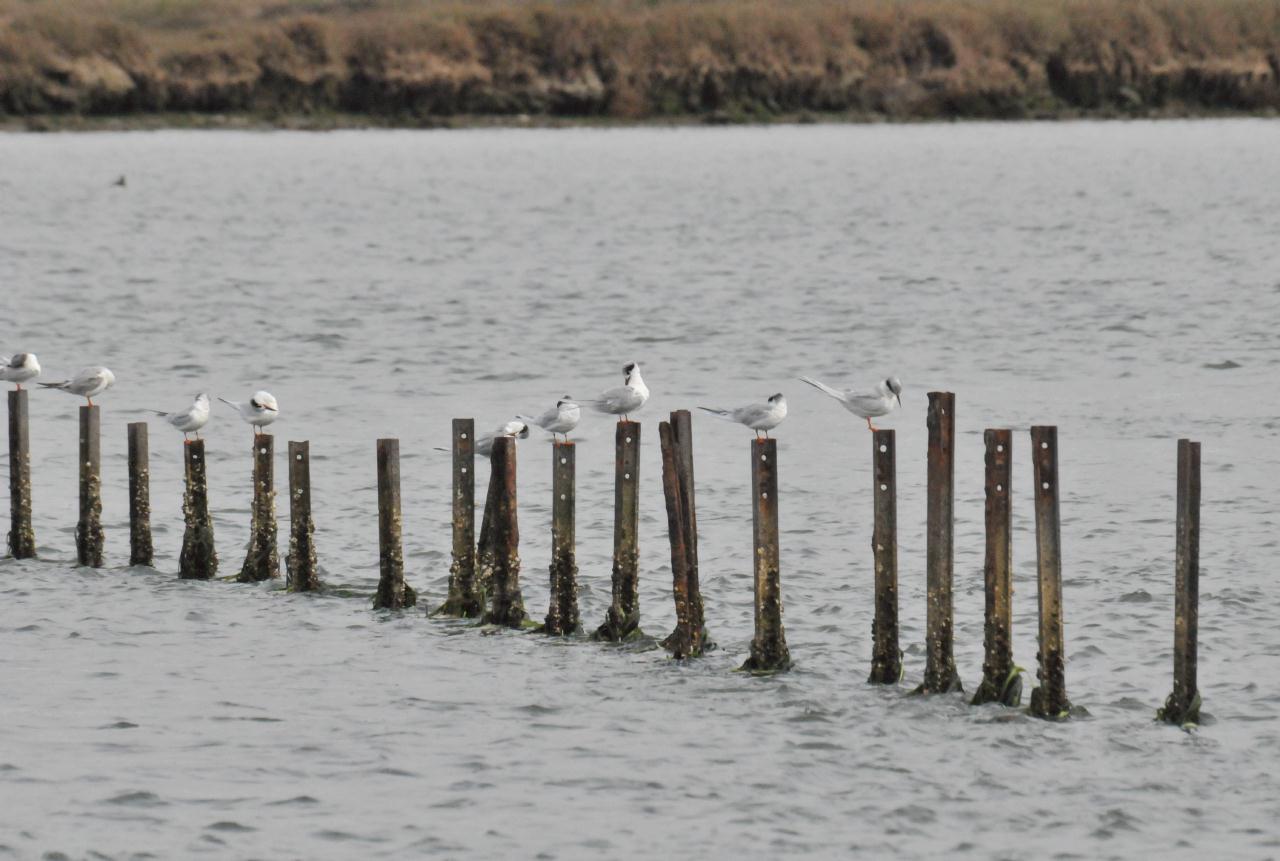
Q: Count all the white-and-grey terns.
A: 9